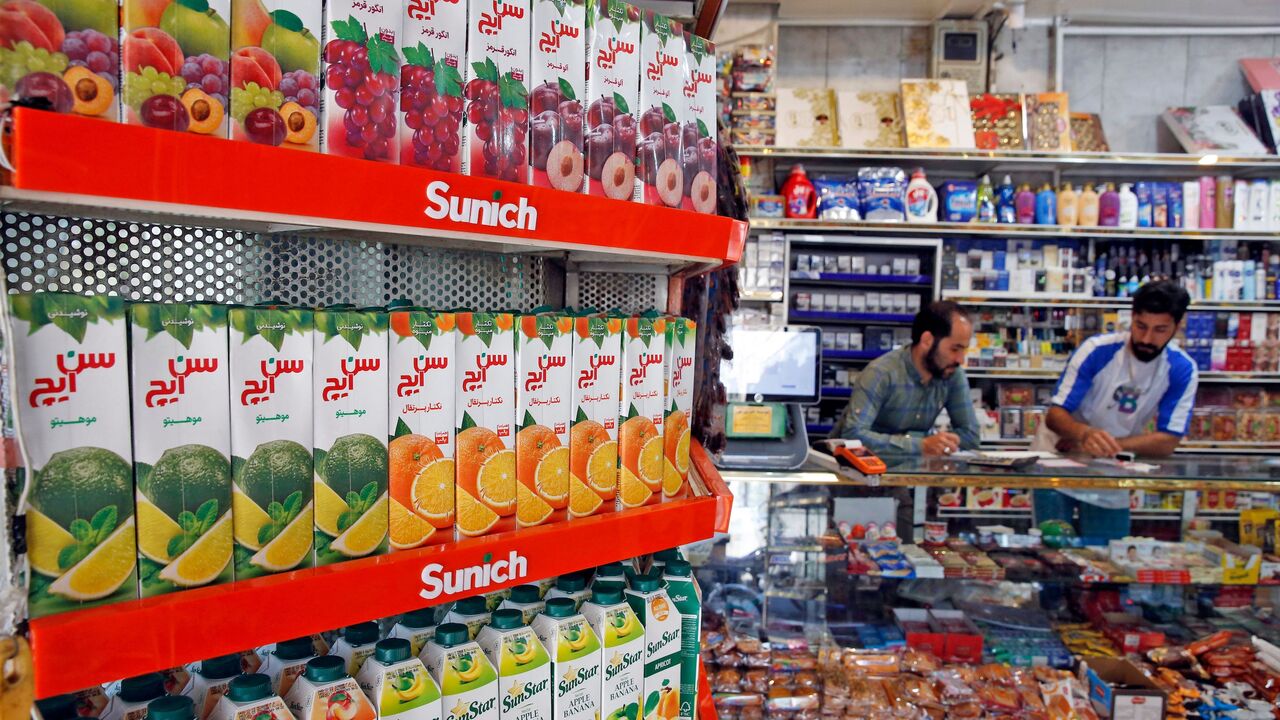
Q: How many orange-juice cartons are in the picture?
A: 6